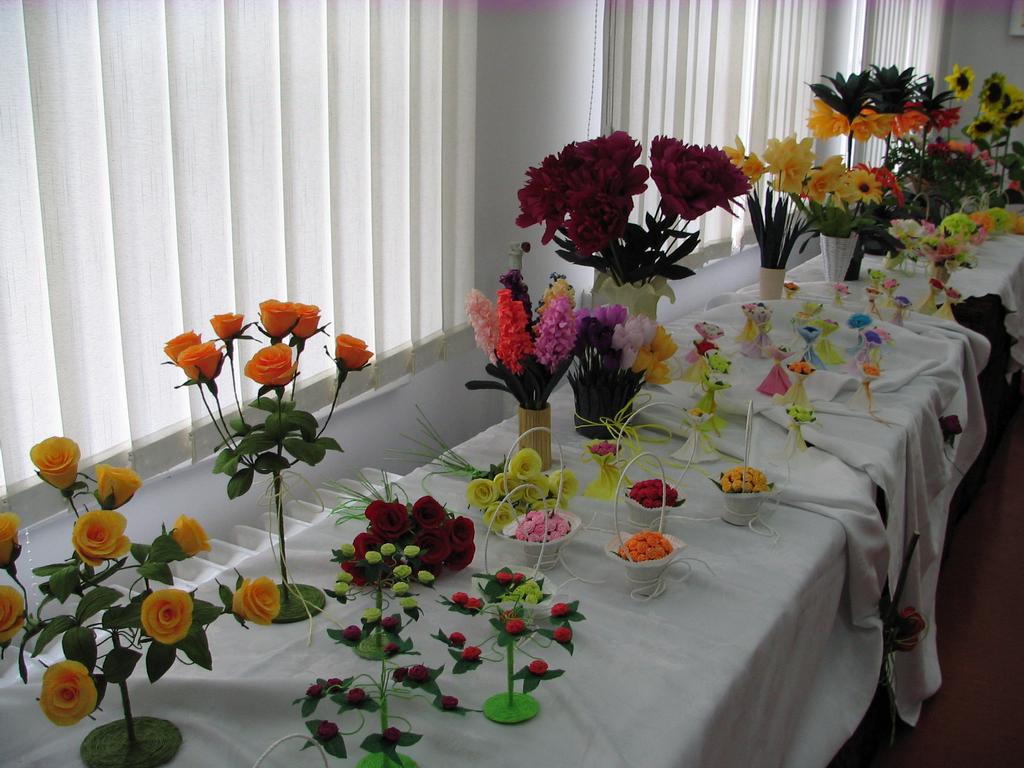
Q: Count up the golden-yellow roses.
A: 9